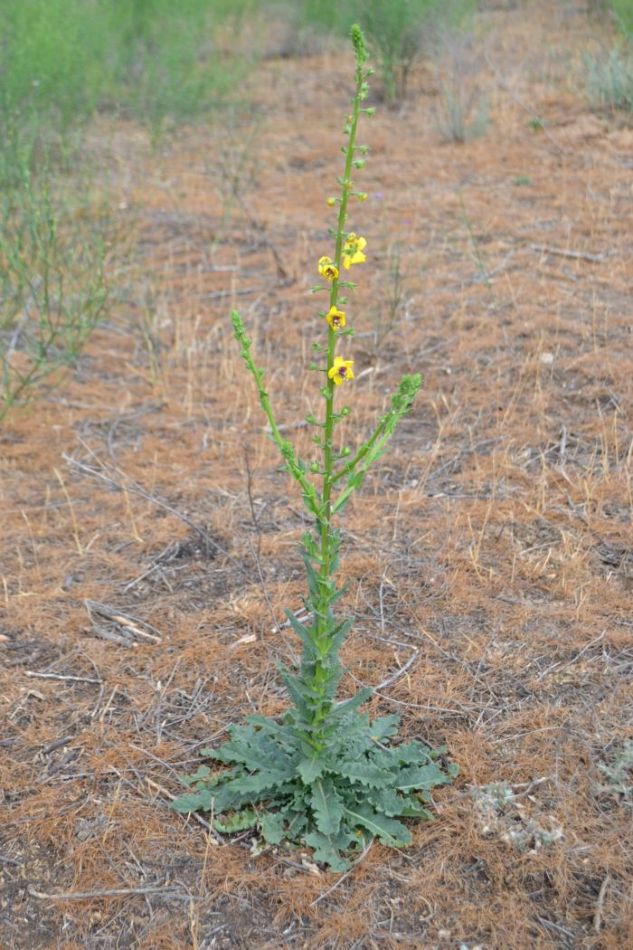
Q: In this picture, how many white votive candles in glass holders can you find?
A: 0